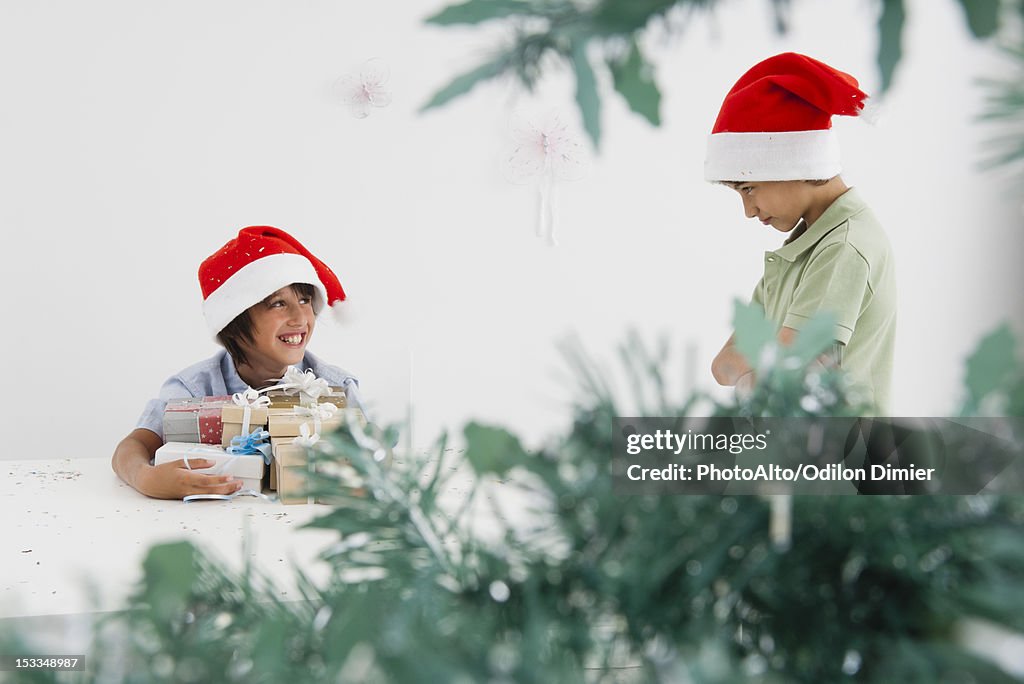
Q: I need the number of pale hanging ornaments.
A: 2